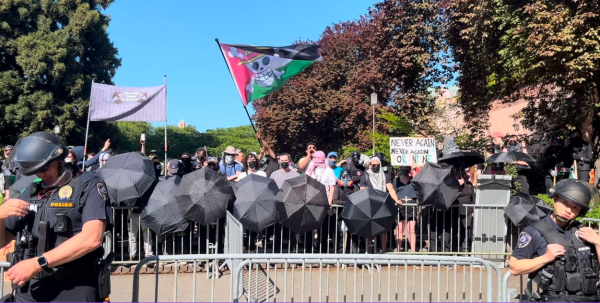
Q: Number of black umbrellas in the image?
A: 10